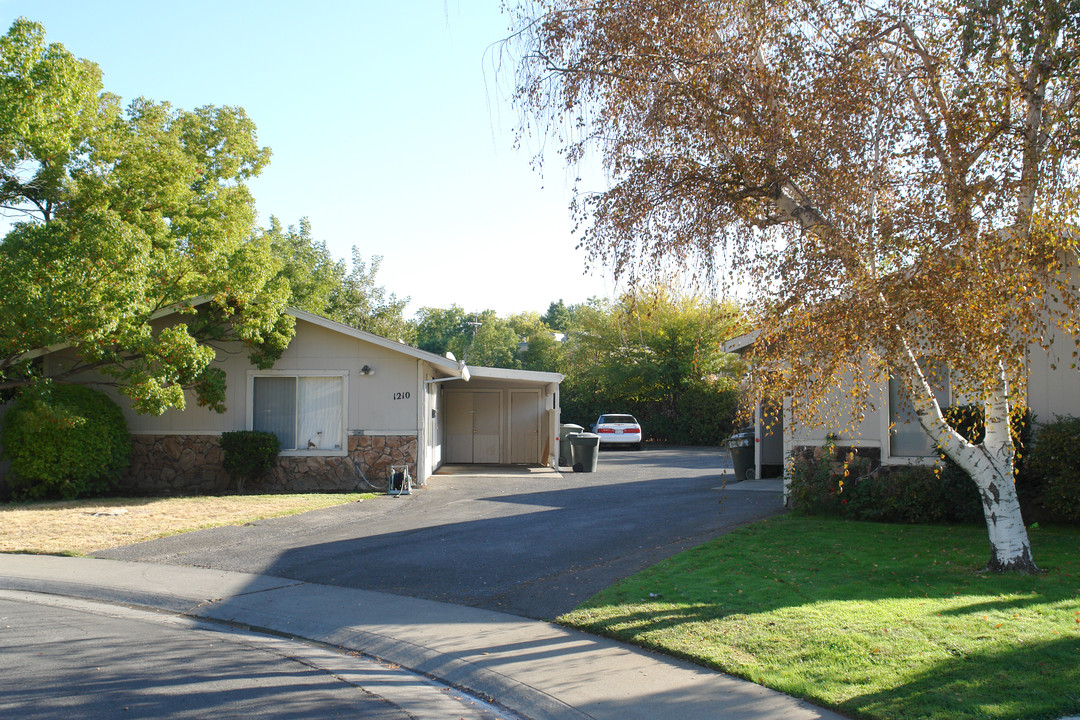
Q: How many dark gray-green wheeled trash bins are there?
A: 3